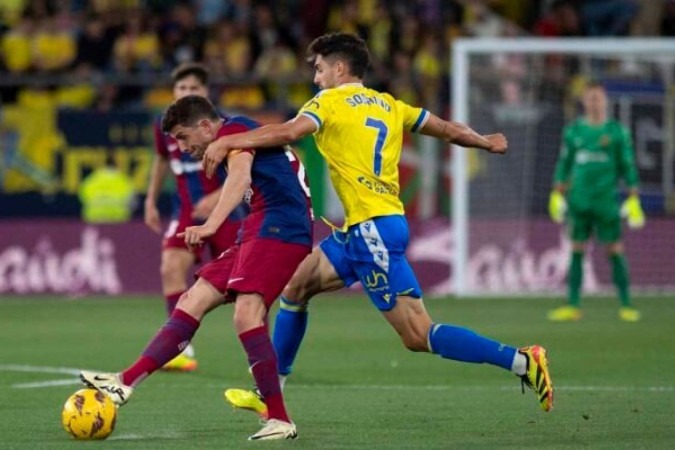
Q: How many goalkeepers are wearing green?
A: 1